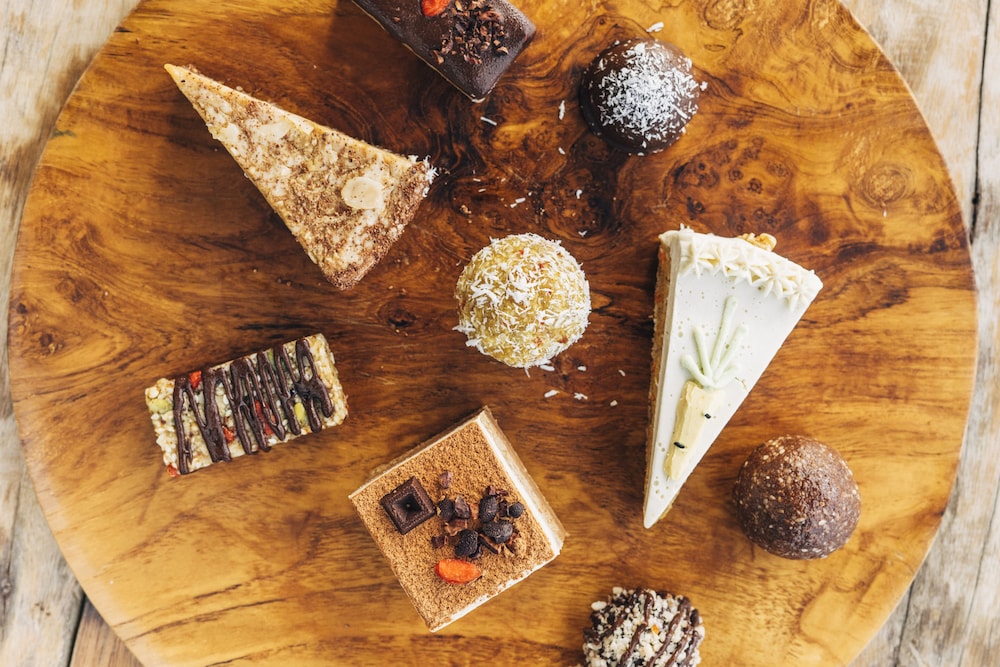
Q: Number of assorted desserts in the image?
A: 9